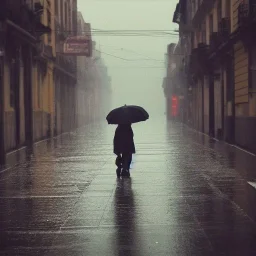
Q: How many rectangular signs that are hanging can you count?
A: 1